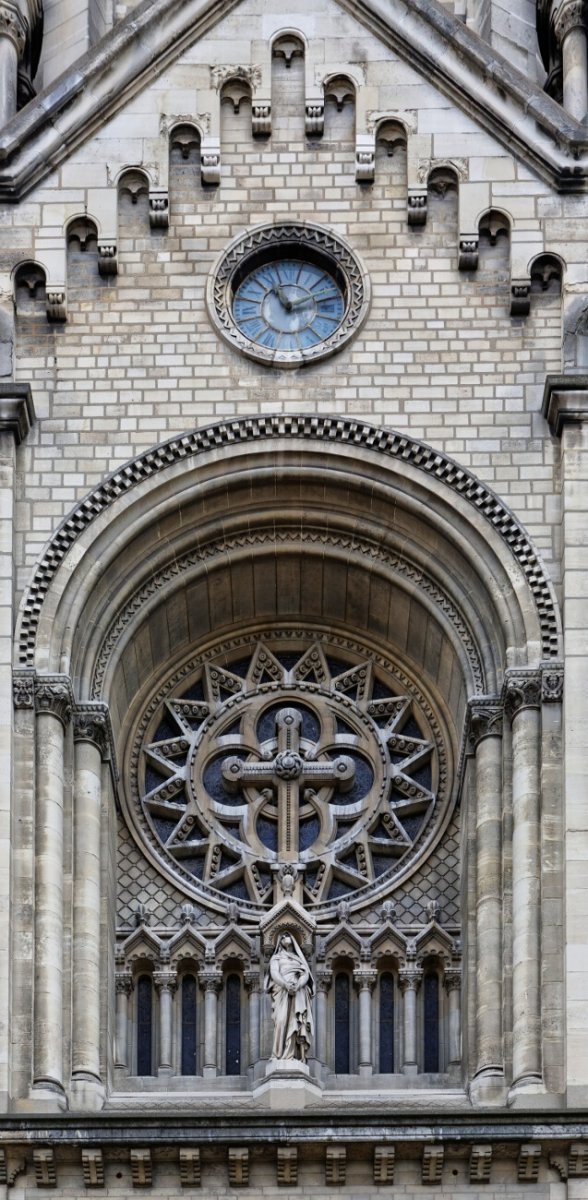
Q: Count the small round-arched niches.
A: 11